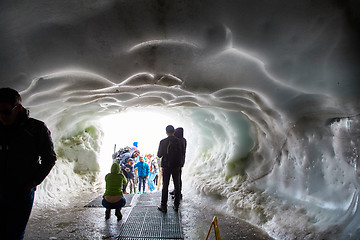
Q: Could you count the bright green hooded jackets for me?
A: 1